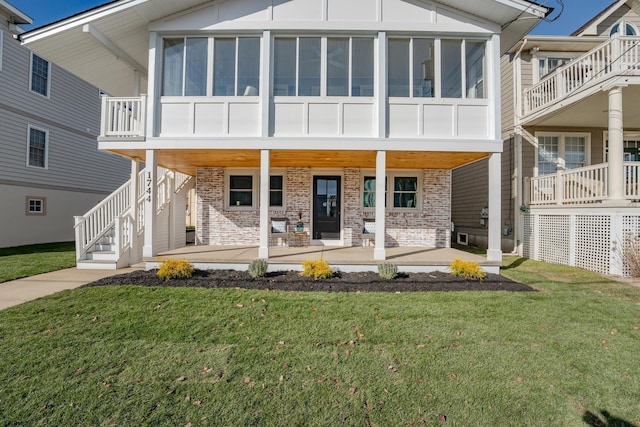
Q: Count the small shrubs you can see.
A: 5